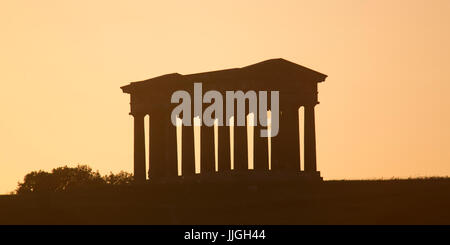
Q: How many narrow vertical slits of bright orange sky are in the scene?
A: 8